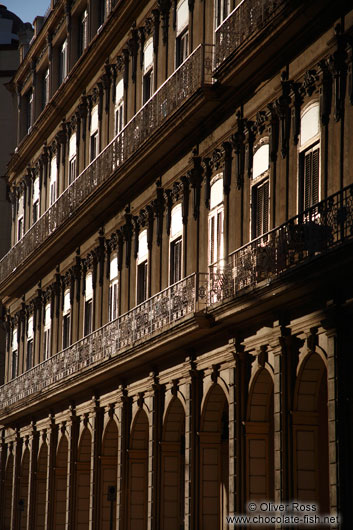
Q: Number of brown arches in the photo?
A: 11